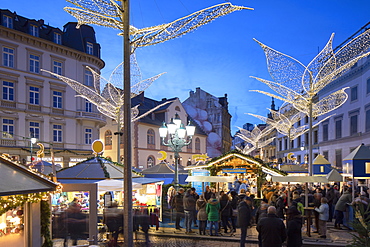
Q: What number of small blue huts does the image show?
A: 2